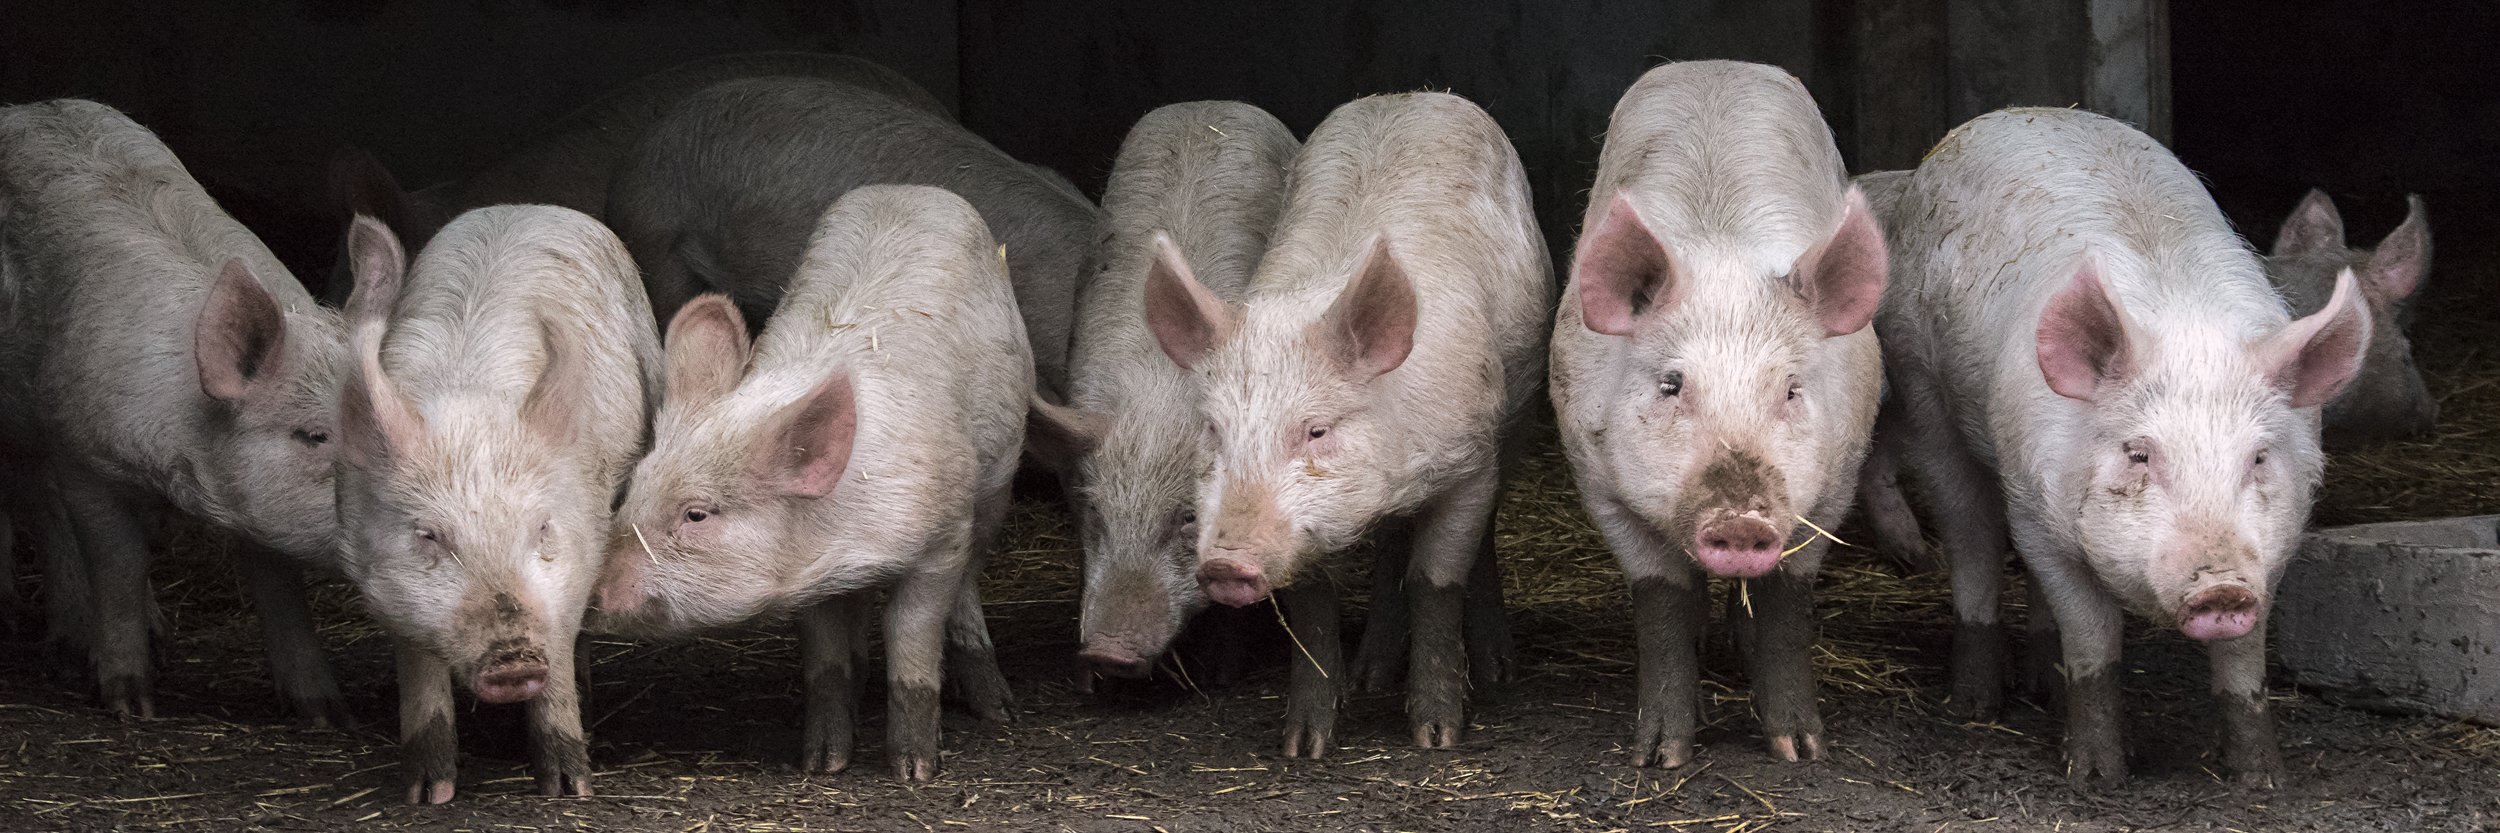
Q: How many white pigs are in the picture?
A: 7